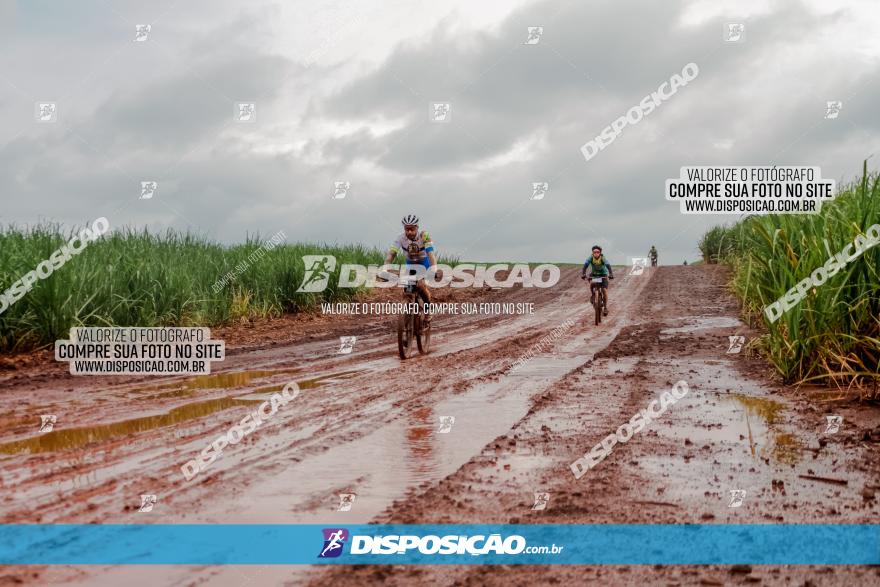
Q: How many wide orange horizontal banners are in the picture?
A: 0